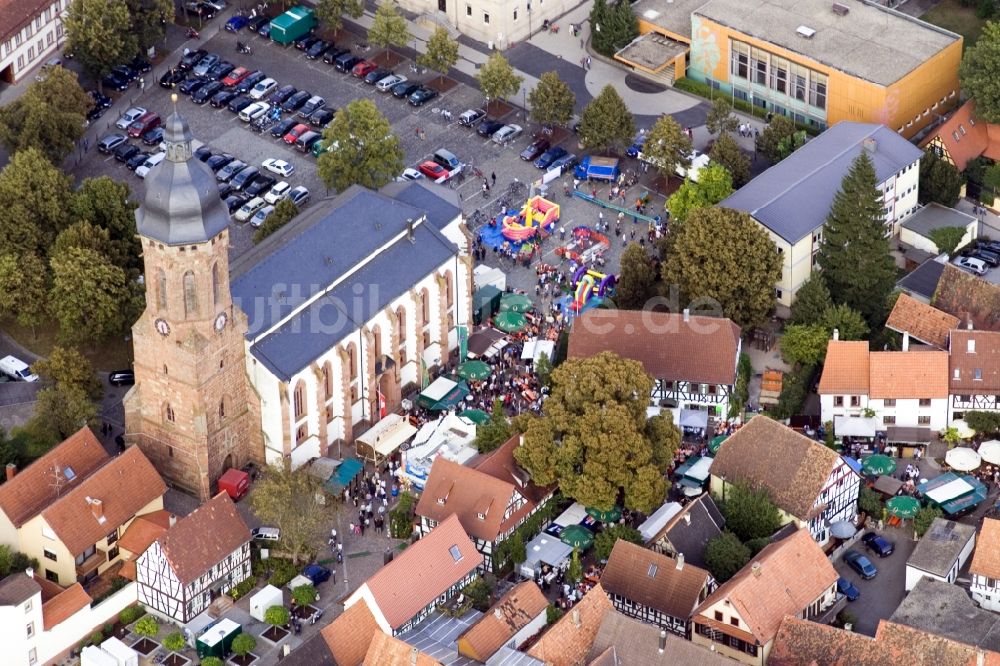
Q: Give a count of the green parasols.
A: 9